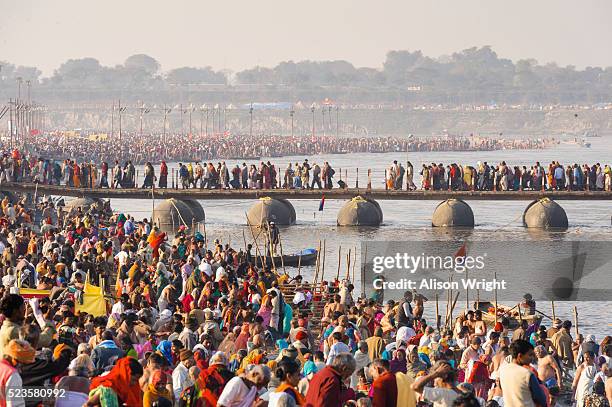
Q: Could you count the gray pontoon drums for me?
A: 6